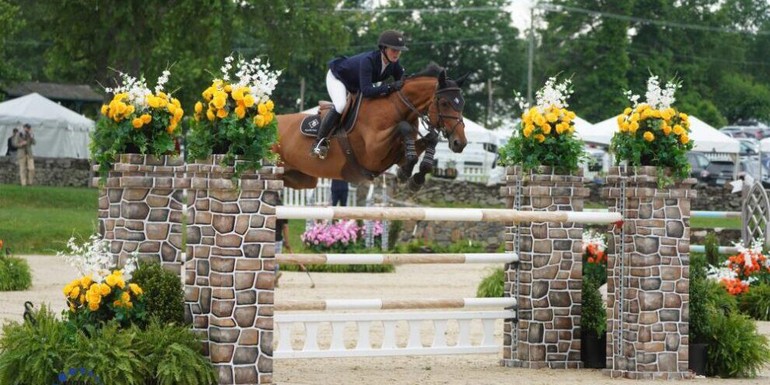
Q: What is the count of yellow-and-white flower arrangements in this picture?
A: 5